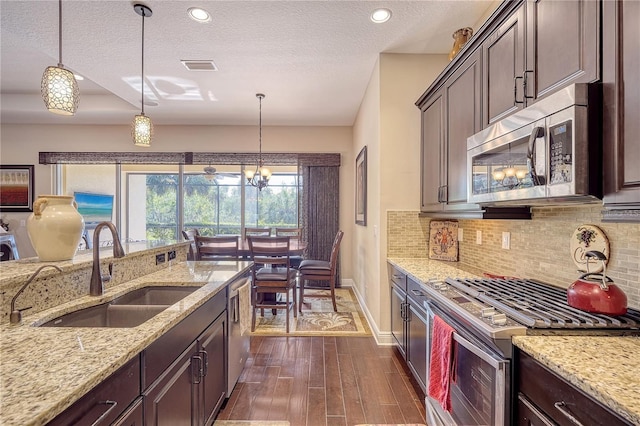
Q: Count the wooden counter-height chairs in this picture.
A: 6